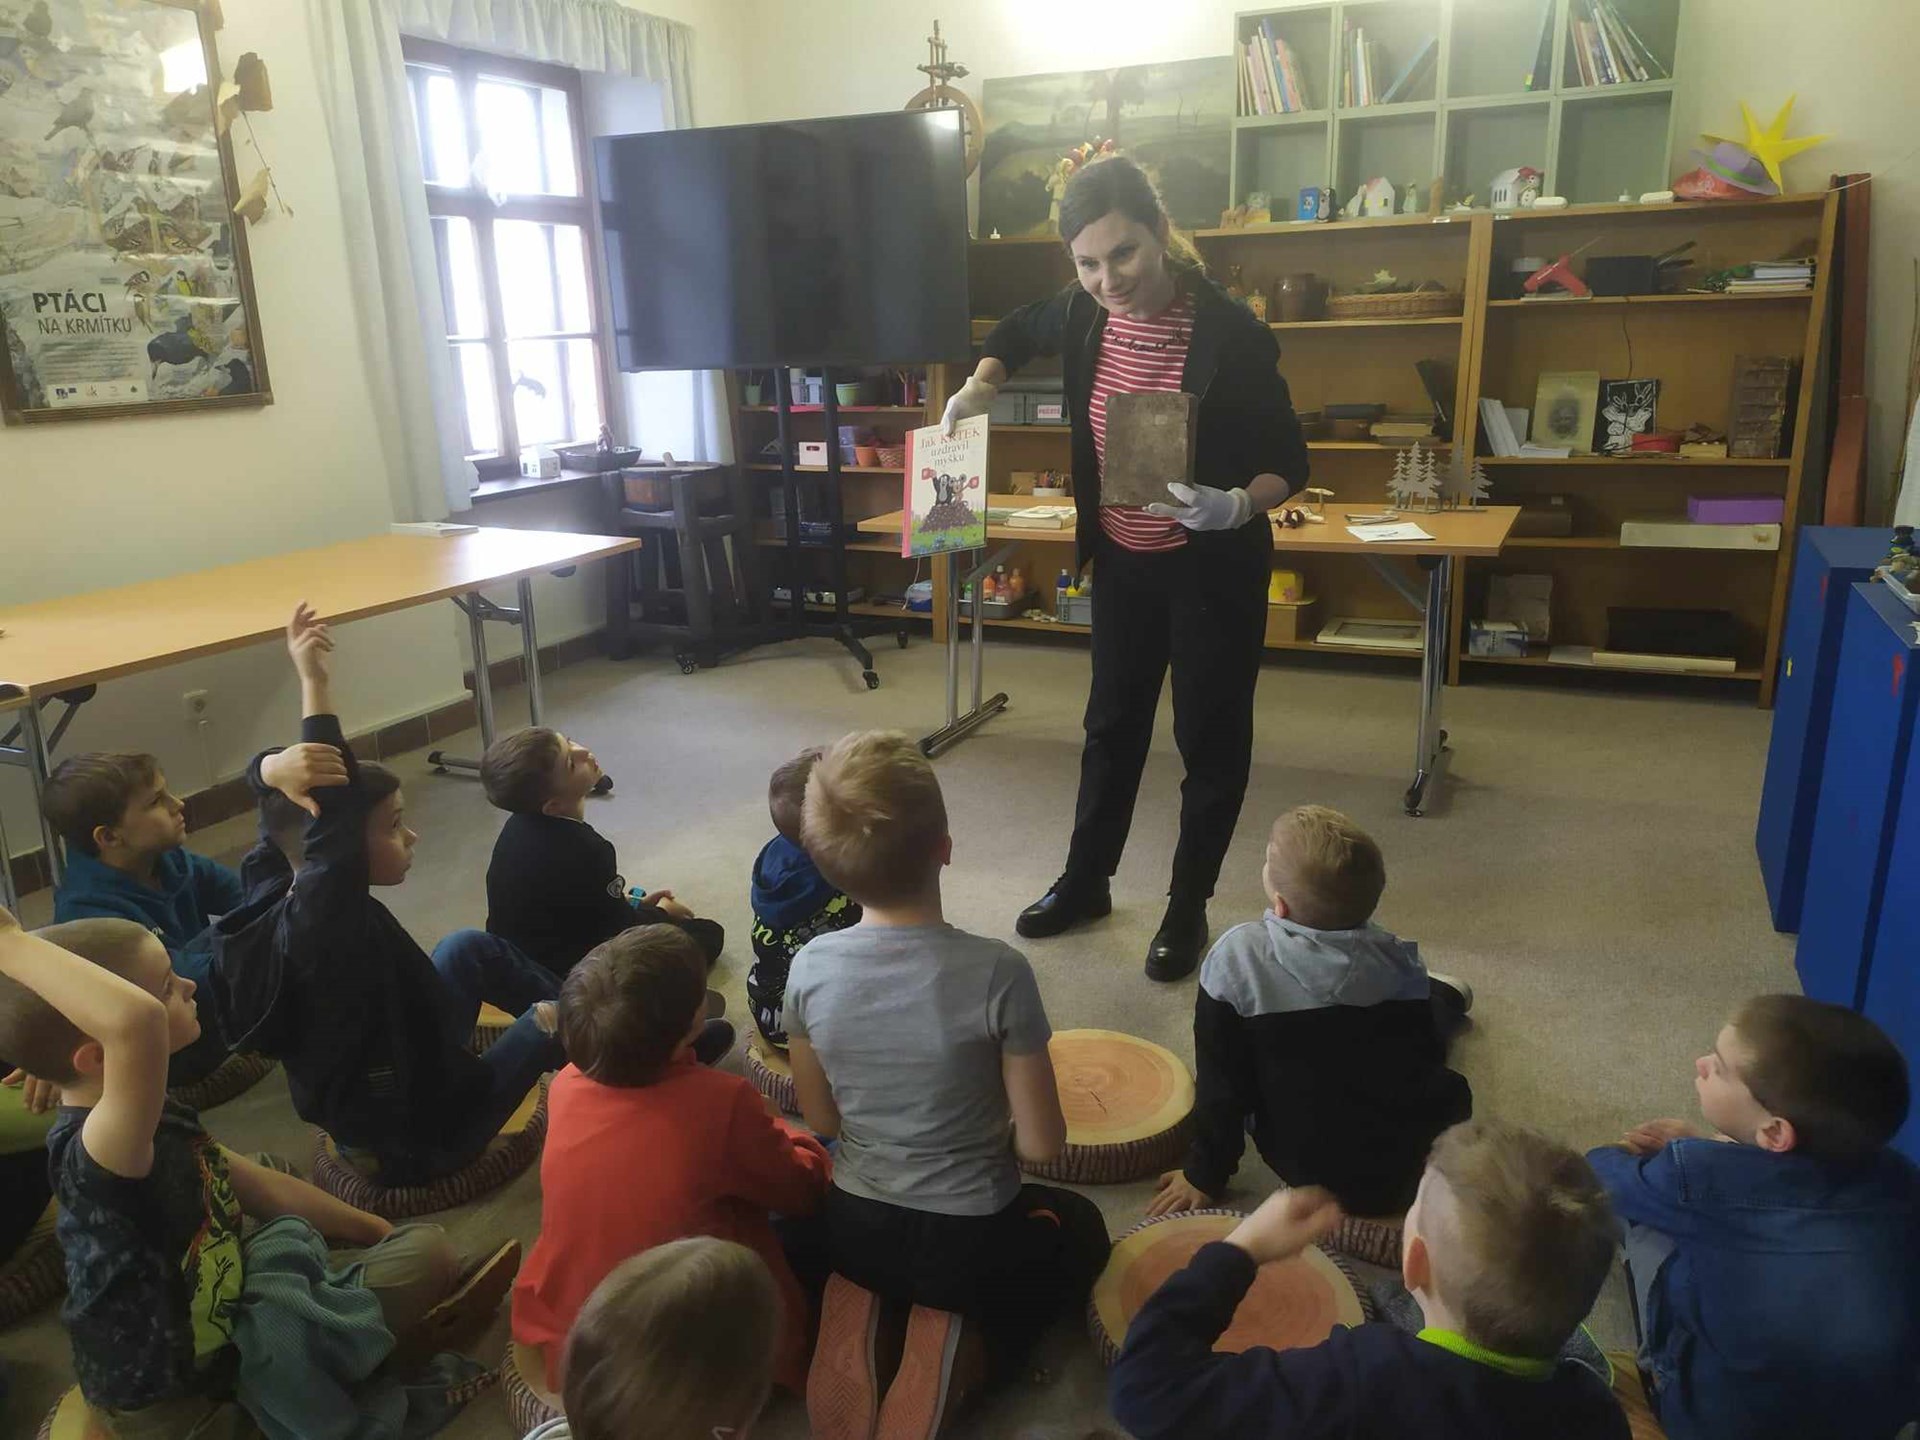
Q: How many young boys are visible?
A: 11